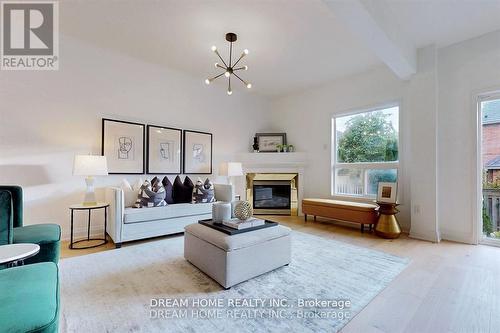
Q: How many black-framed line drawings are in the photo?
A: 3